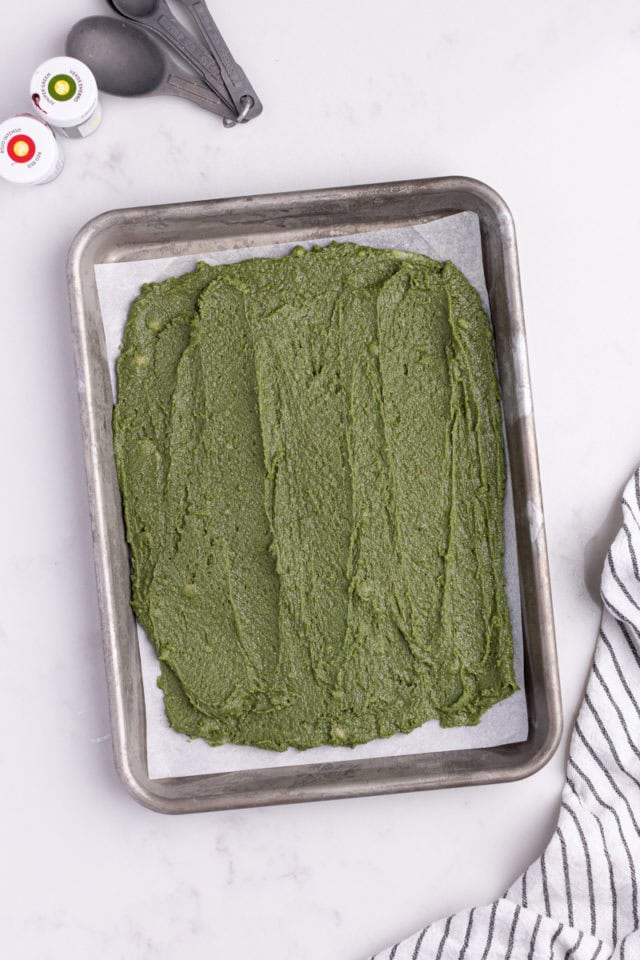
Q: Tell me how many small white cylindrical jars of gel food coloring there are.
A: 2